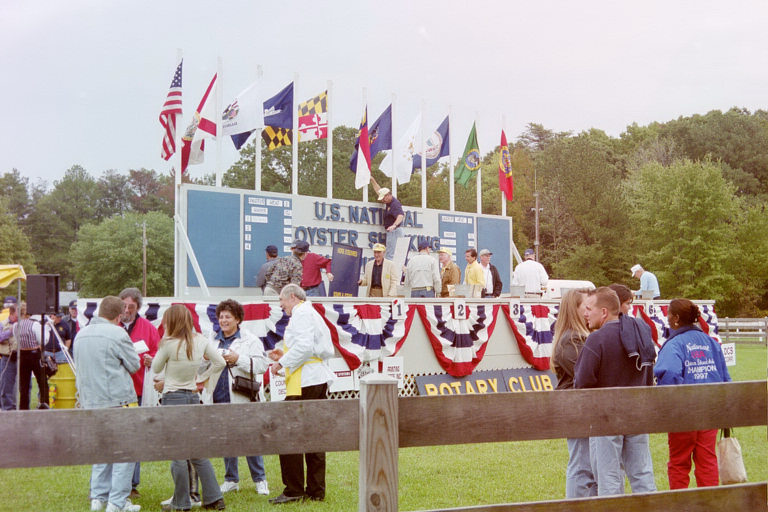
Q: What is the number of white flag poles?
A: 11